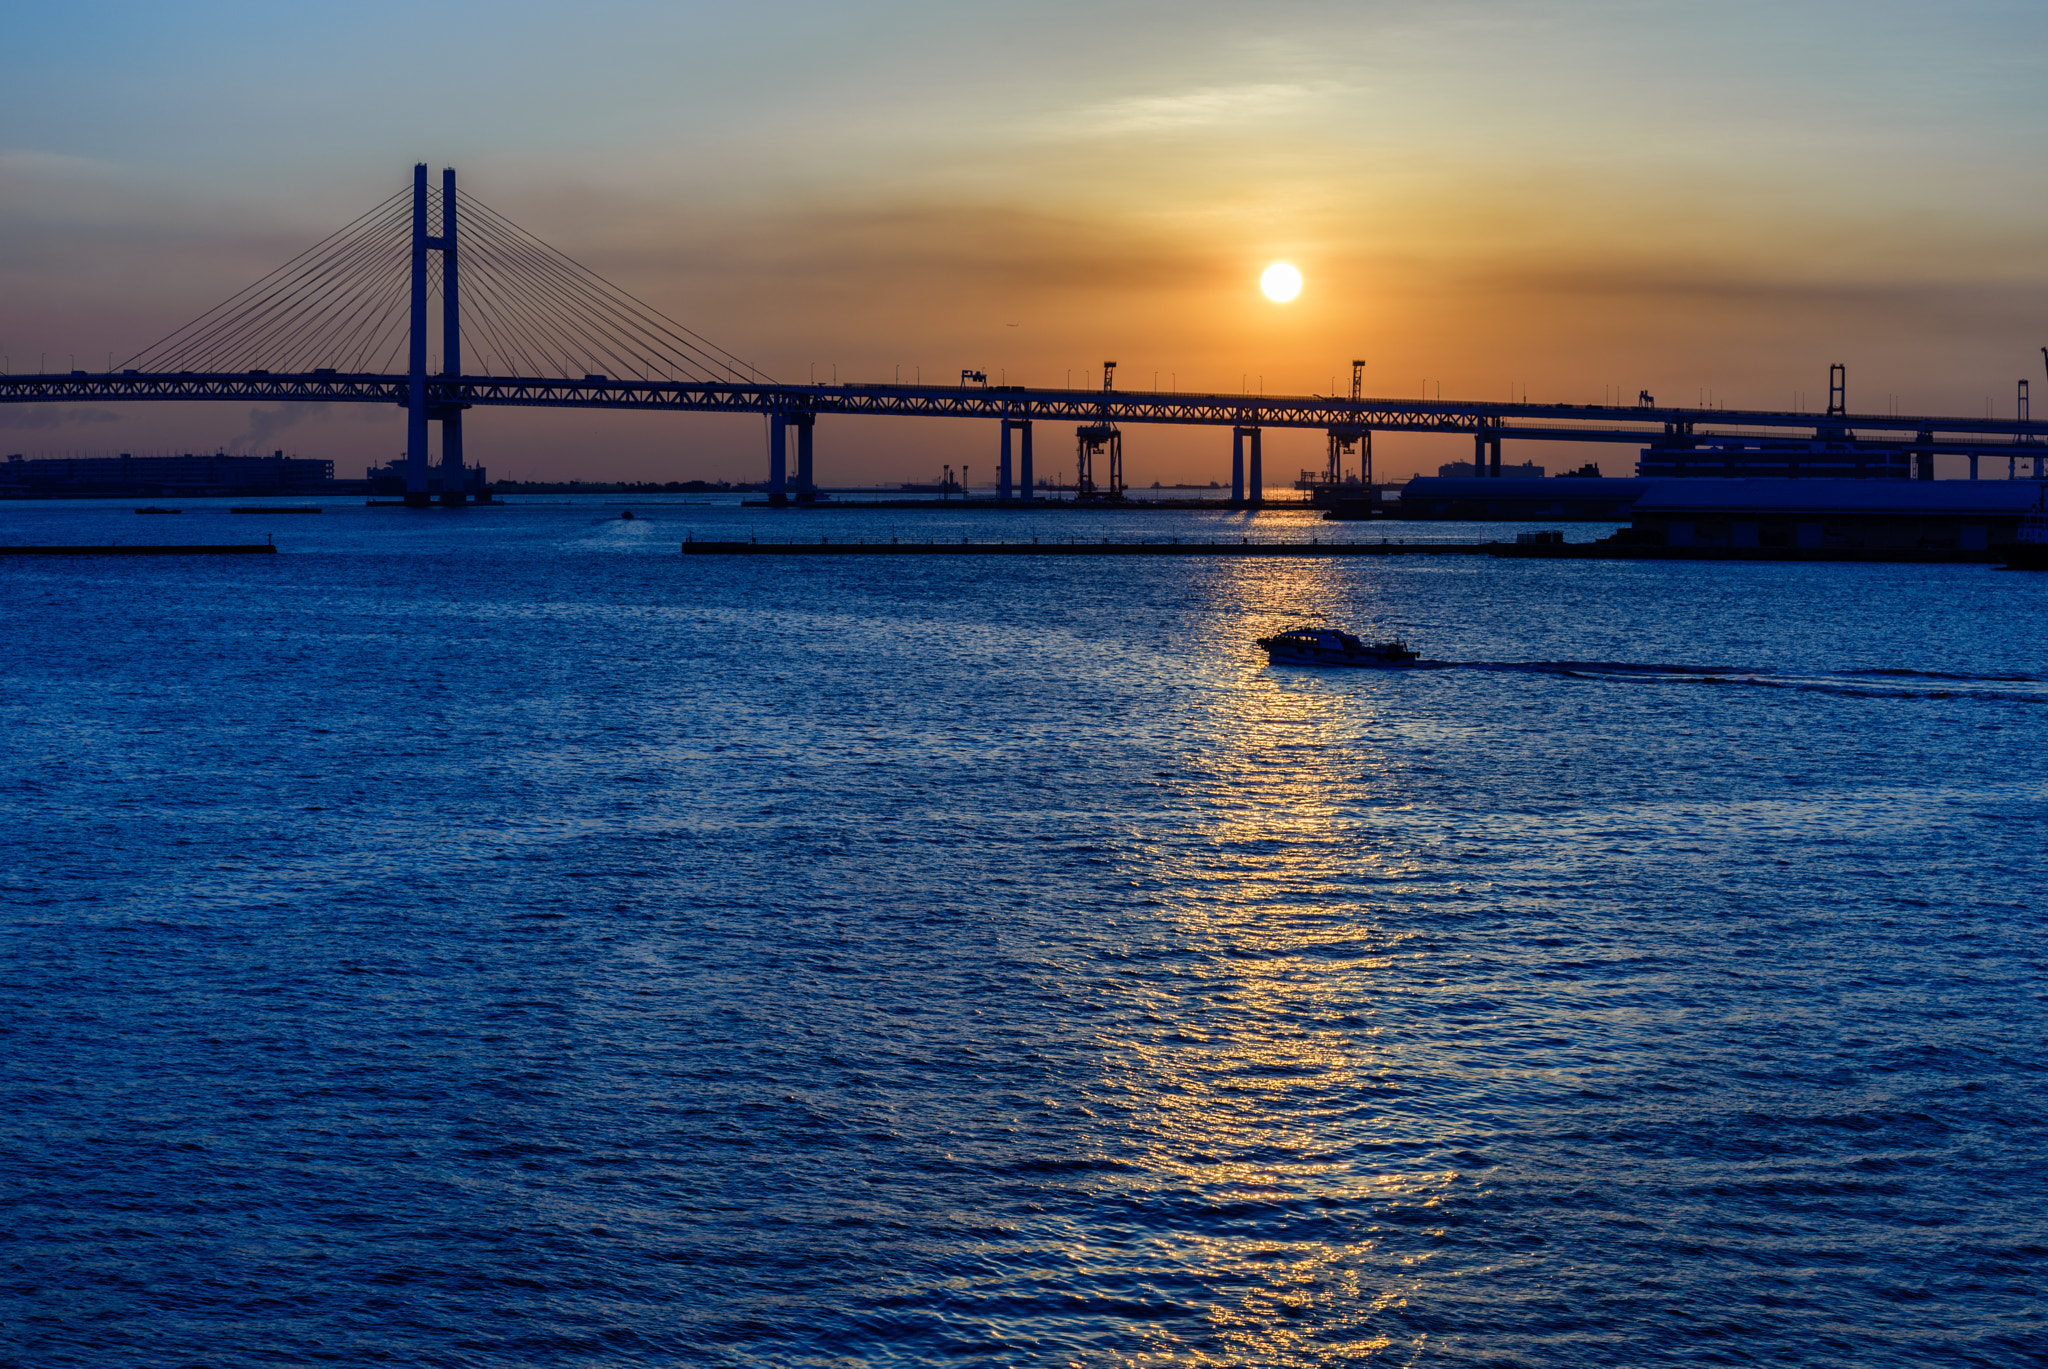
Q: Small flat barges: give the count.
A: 2